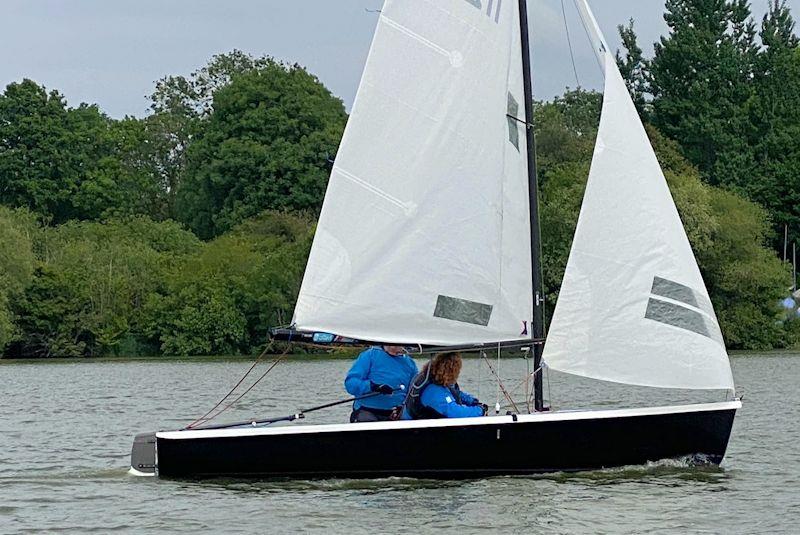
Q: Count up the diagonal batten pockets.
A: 2